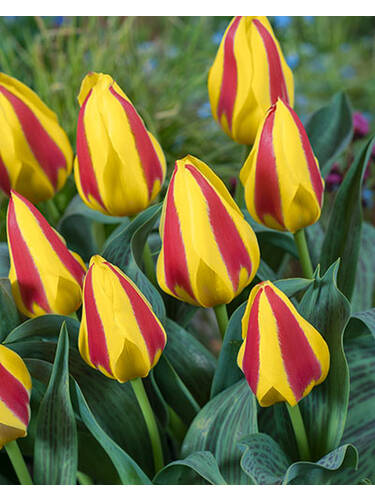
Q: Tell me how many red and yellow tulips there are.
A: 9